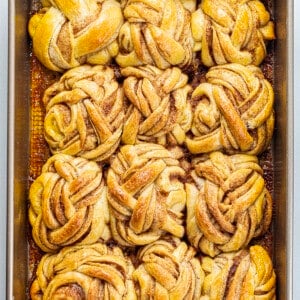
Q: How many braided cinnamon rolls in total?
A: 12